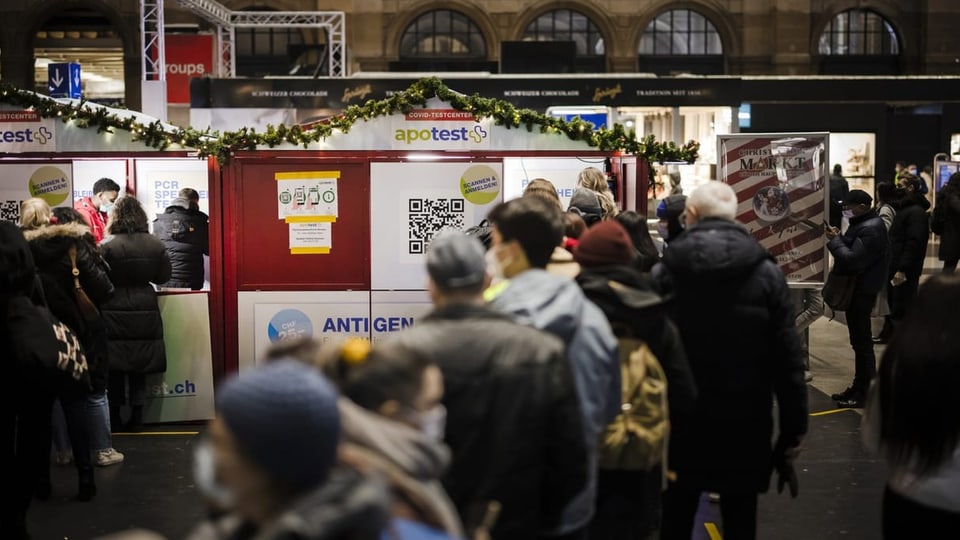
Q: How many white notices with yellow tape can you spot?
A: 2